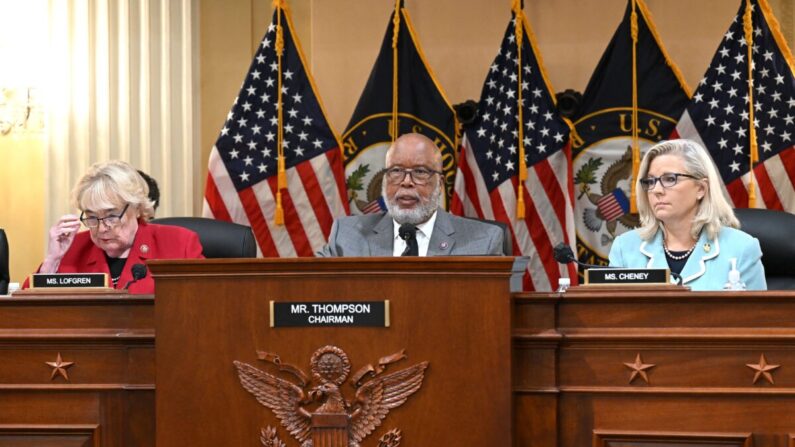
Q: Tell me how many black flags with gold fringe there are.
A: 2